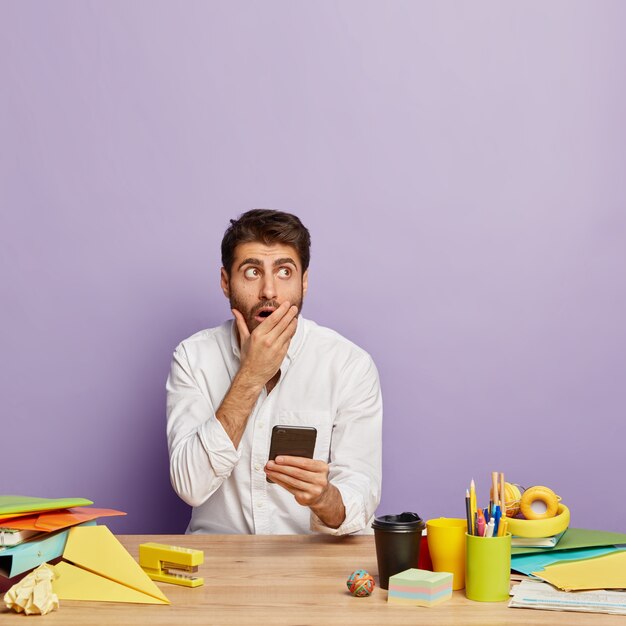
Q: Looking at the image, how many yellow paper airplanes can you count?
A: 1